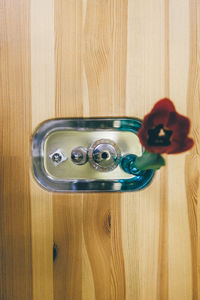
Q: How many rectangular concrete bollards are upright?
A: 0